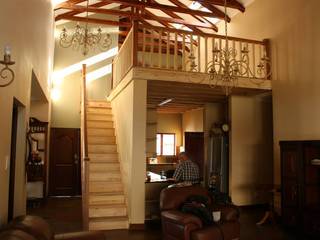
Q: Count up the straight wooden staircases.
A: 1